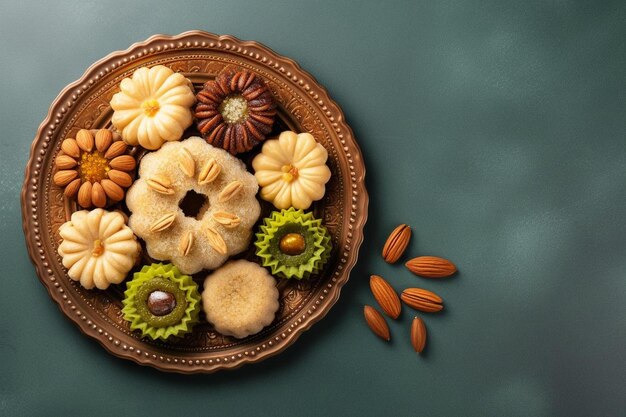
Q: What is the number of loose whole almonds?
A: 6